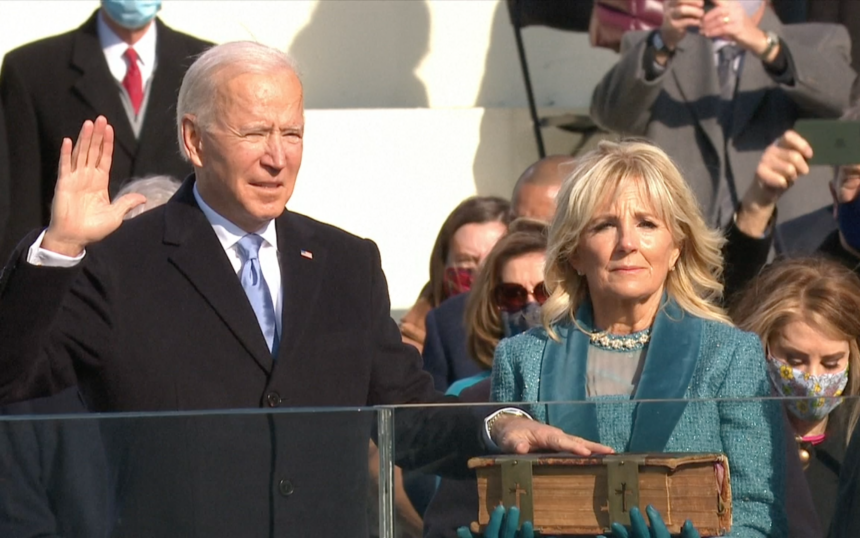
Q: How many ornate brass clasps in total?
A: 2